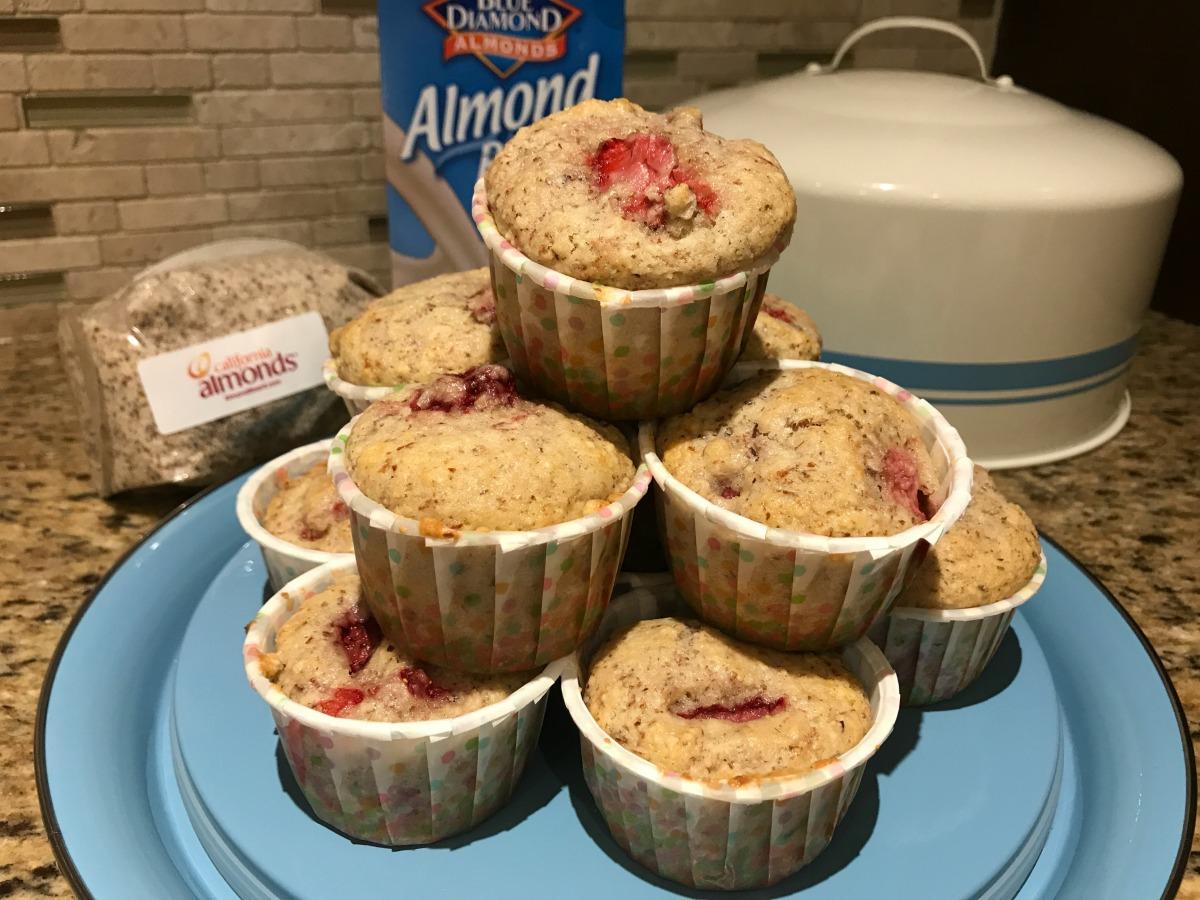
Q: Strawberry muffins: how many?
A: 9